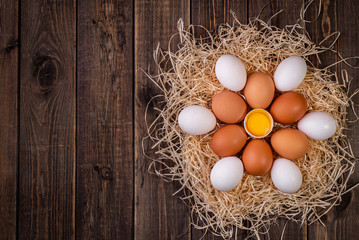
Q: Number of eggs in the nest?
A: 13